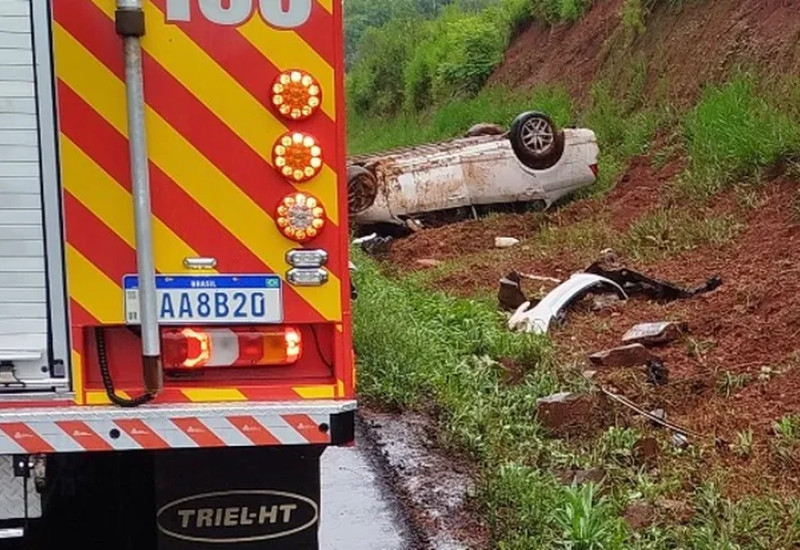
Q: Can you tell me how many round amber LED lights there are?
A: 3